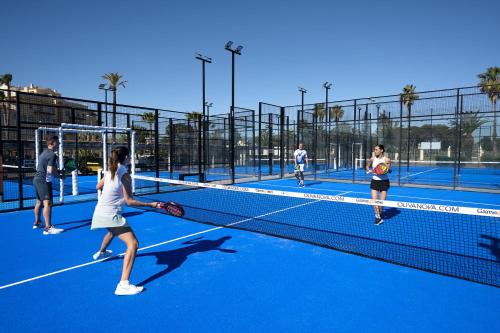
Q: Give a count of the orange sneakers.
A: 0